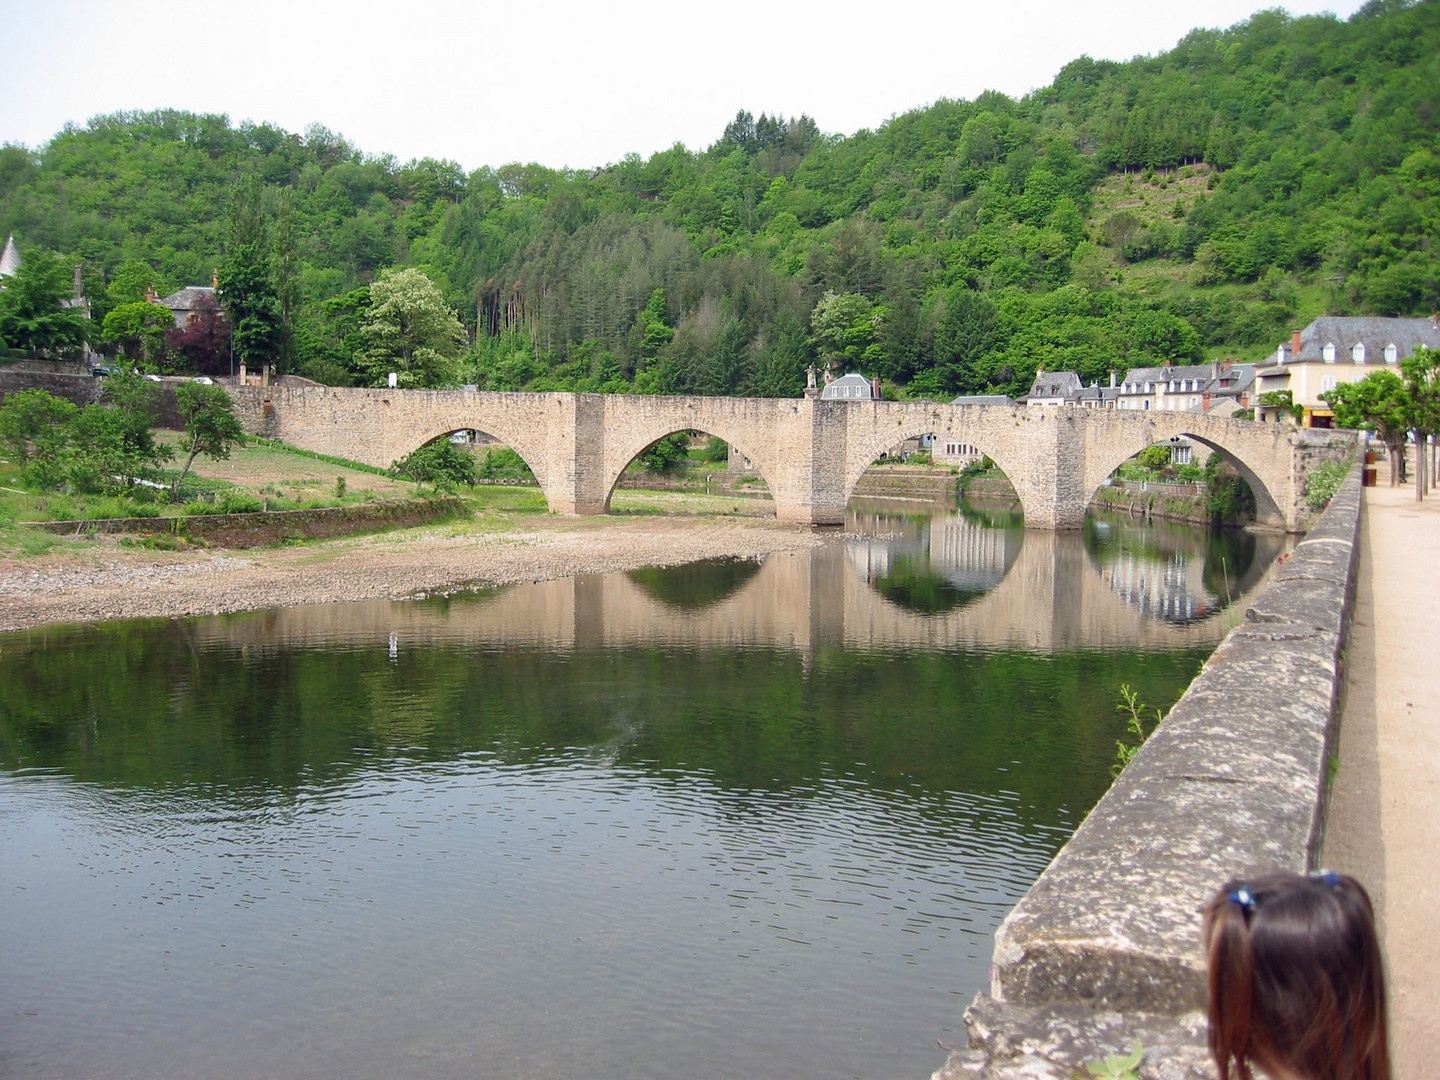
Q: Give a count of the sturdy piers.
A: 3